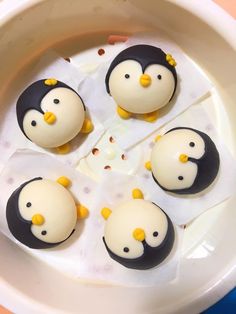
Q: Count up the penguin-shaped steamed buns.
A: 5